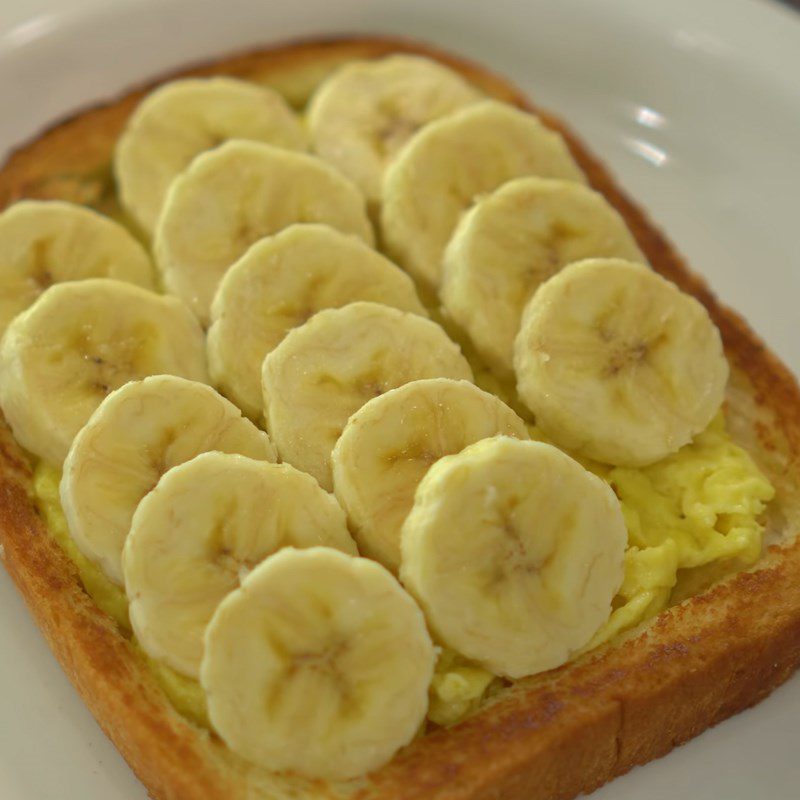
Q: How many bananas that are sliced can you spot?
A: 15